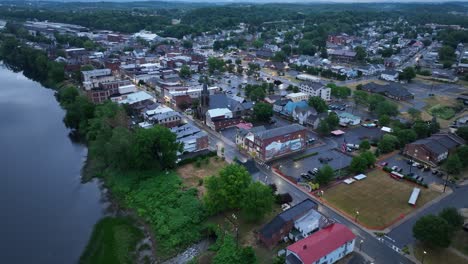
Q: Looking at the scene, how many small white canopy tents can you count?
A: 2